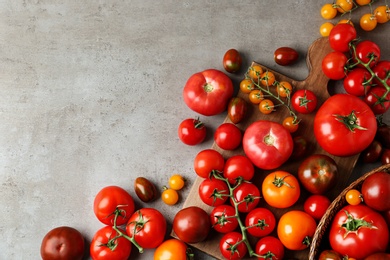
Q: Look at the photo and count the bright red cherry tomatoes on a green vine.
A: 14